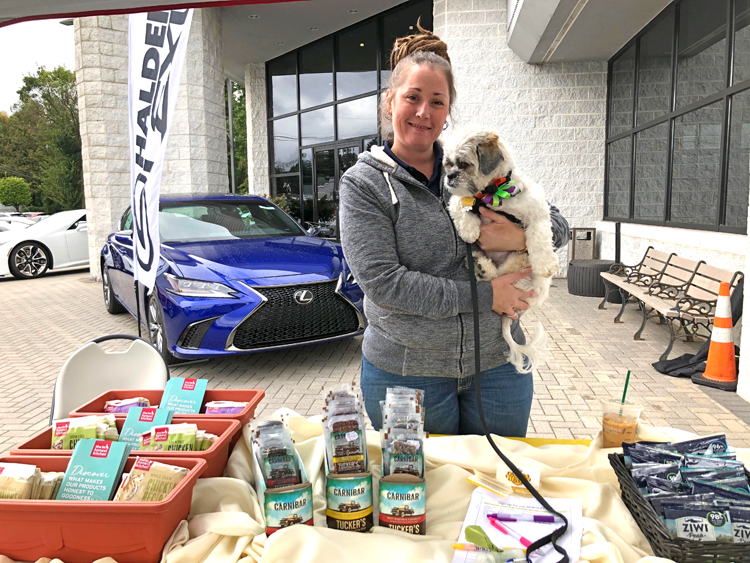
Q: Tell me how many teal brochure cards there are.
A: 3